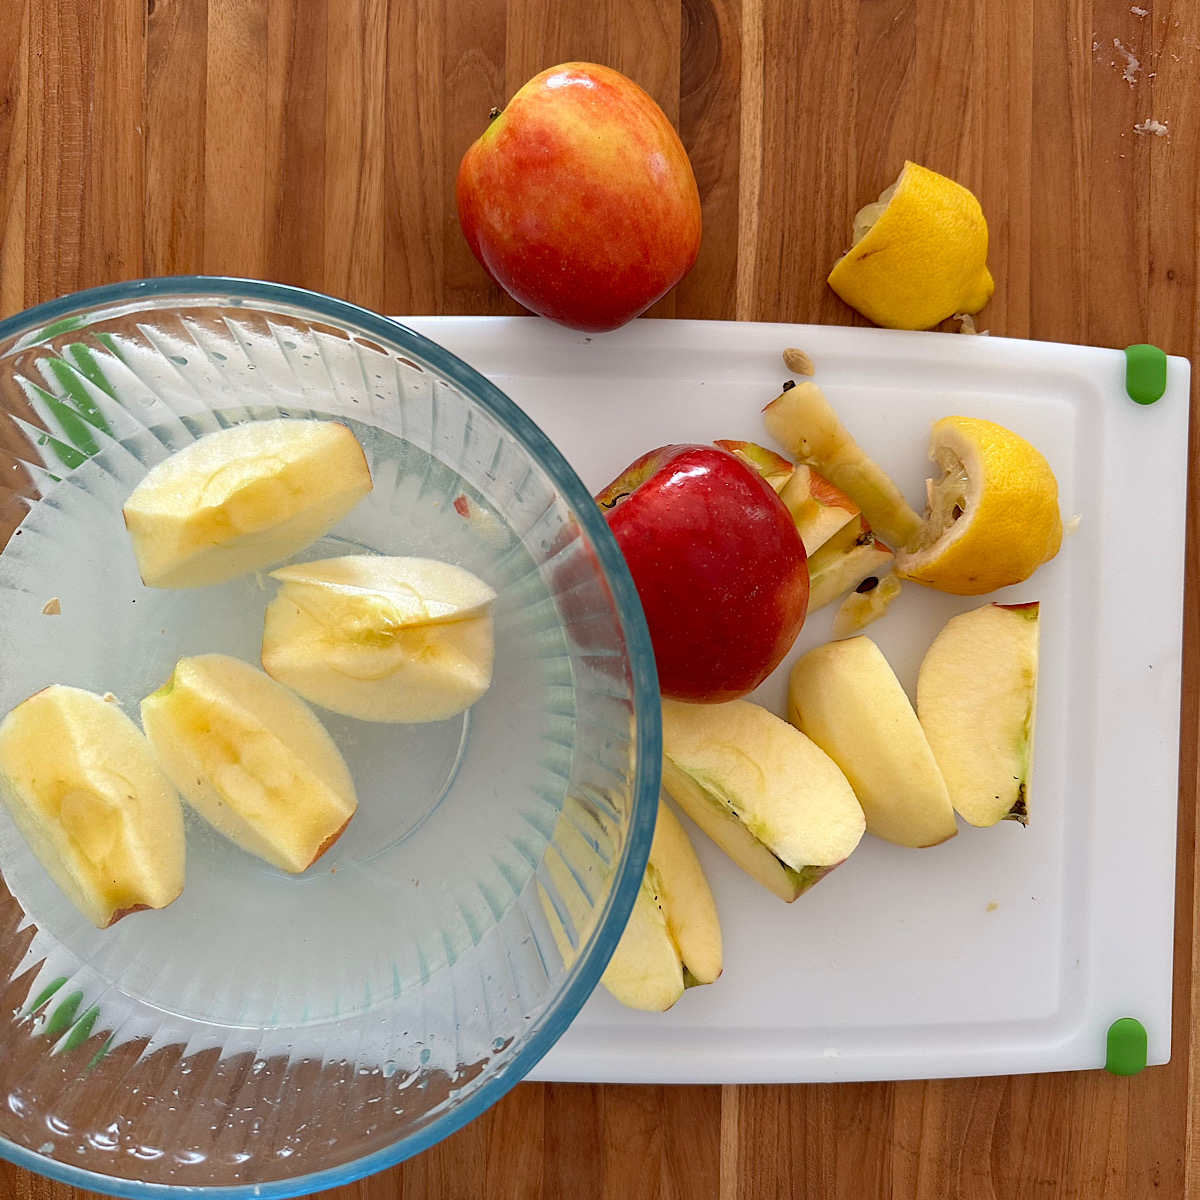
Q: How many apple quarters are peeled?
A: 8